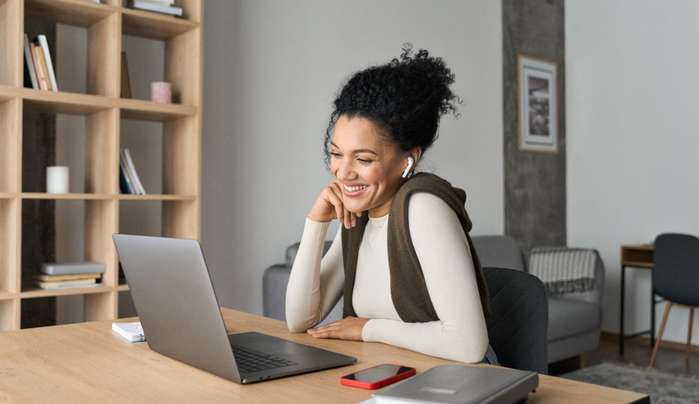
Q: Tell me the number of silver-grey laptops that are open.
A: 1